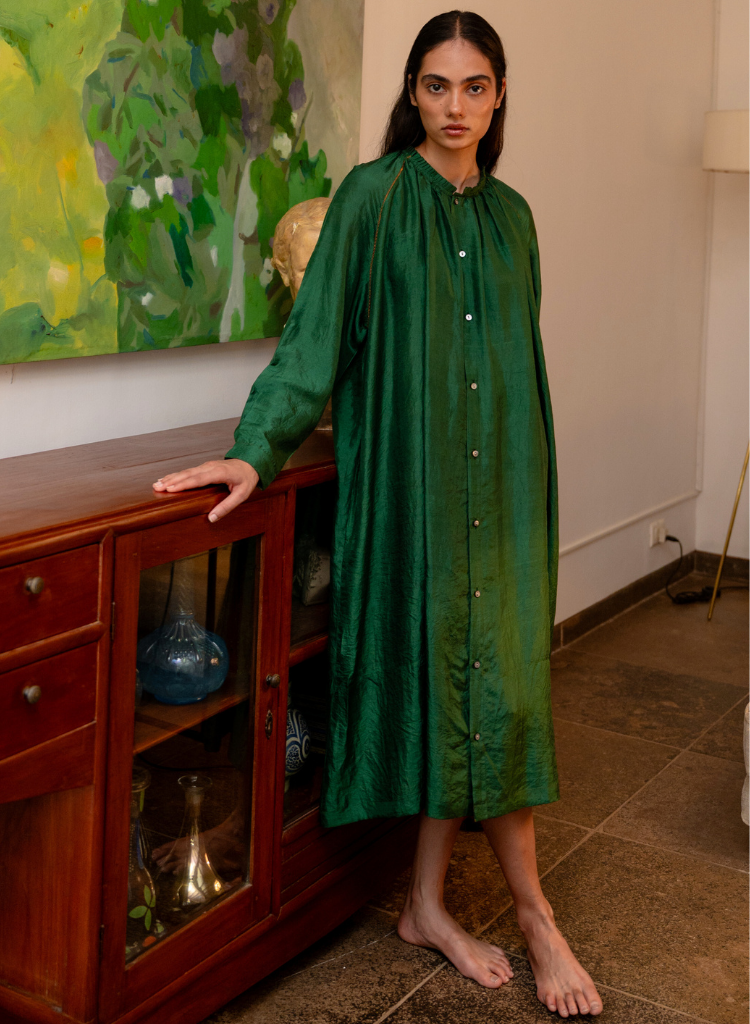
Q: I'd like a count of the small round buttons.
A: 9